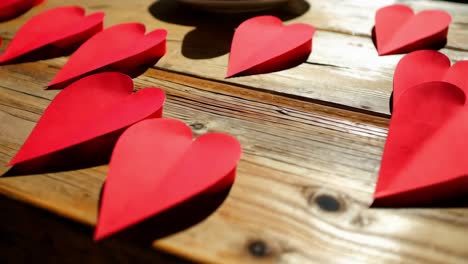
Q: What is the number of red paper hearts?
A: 9